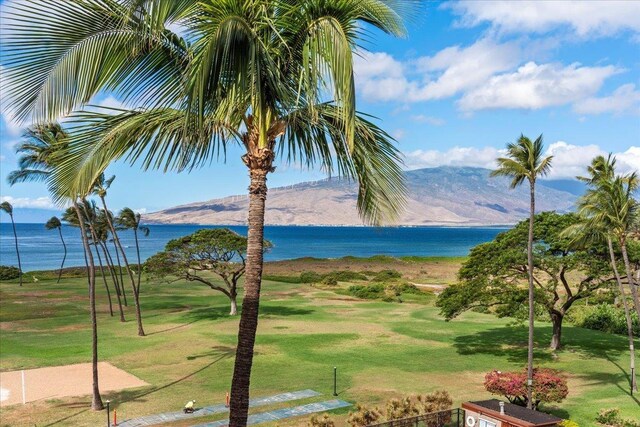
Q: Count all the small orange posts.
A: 2